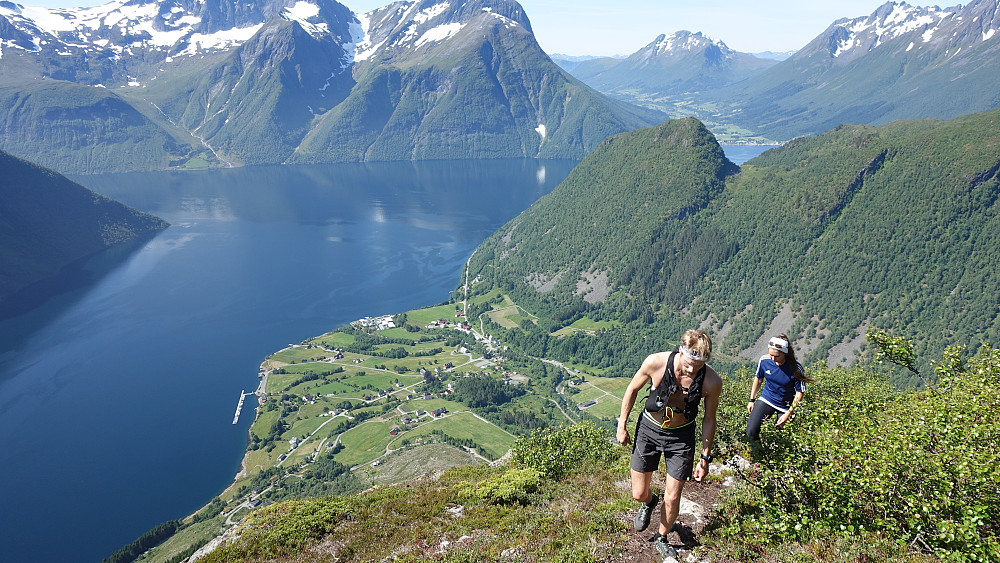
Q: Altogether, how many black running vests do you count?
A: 1